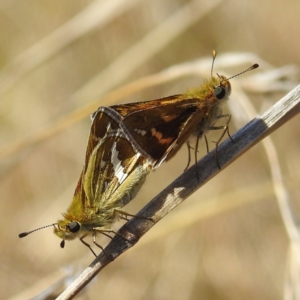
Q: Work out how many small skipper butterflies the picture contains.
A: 2